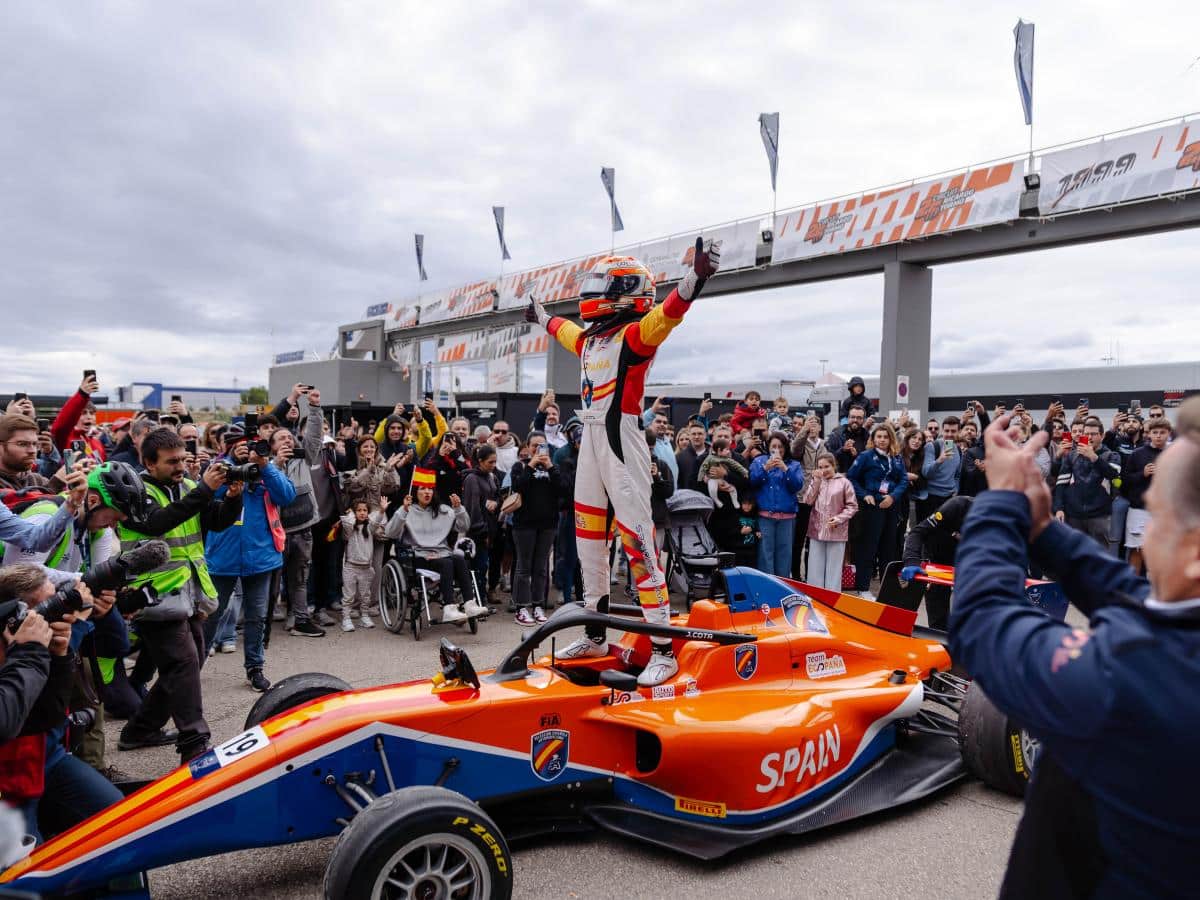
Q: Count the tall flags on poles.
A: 5